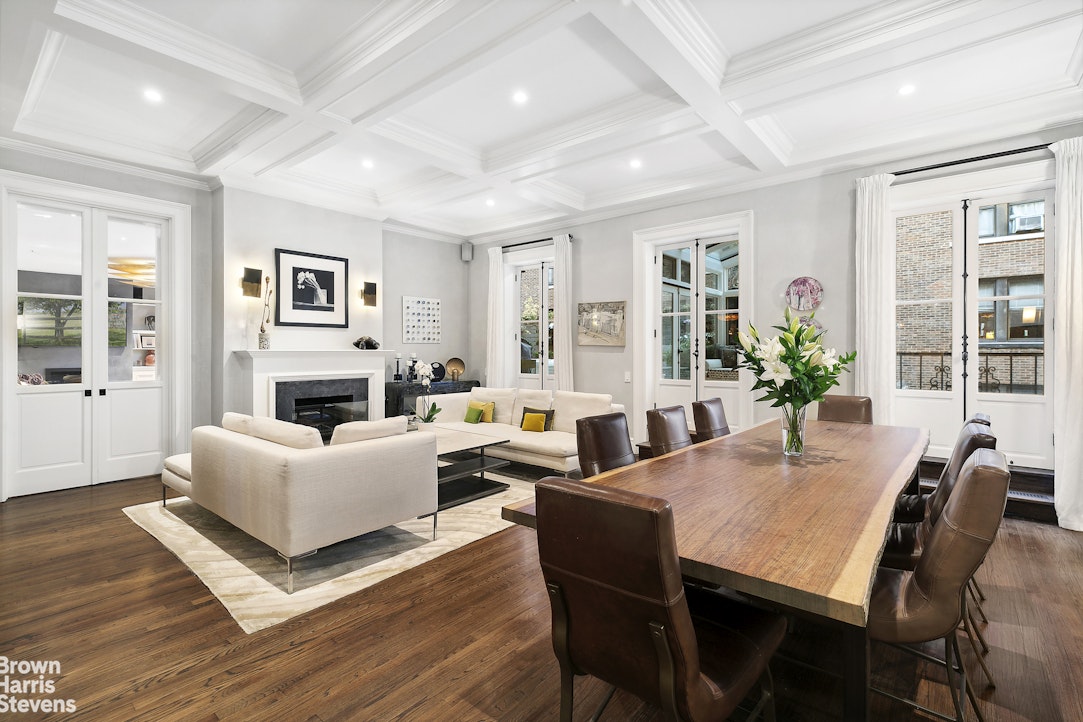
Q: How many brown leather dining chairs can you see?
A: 8